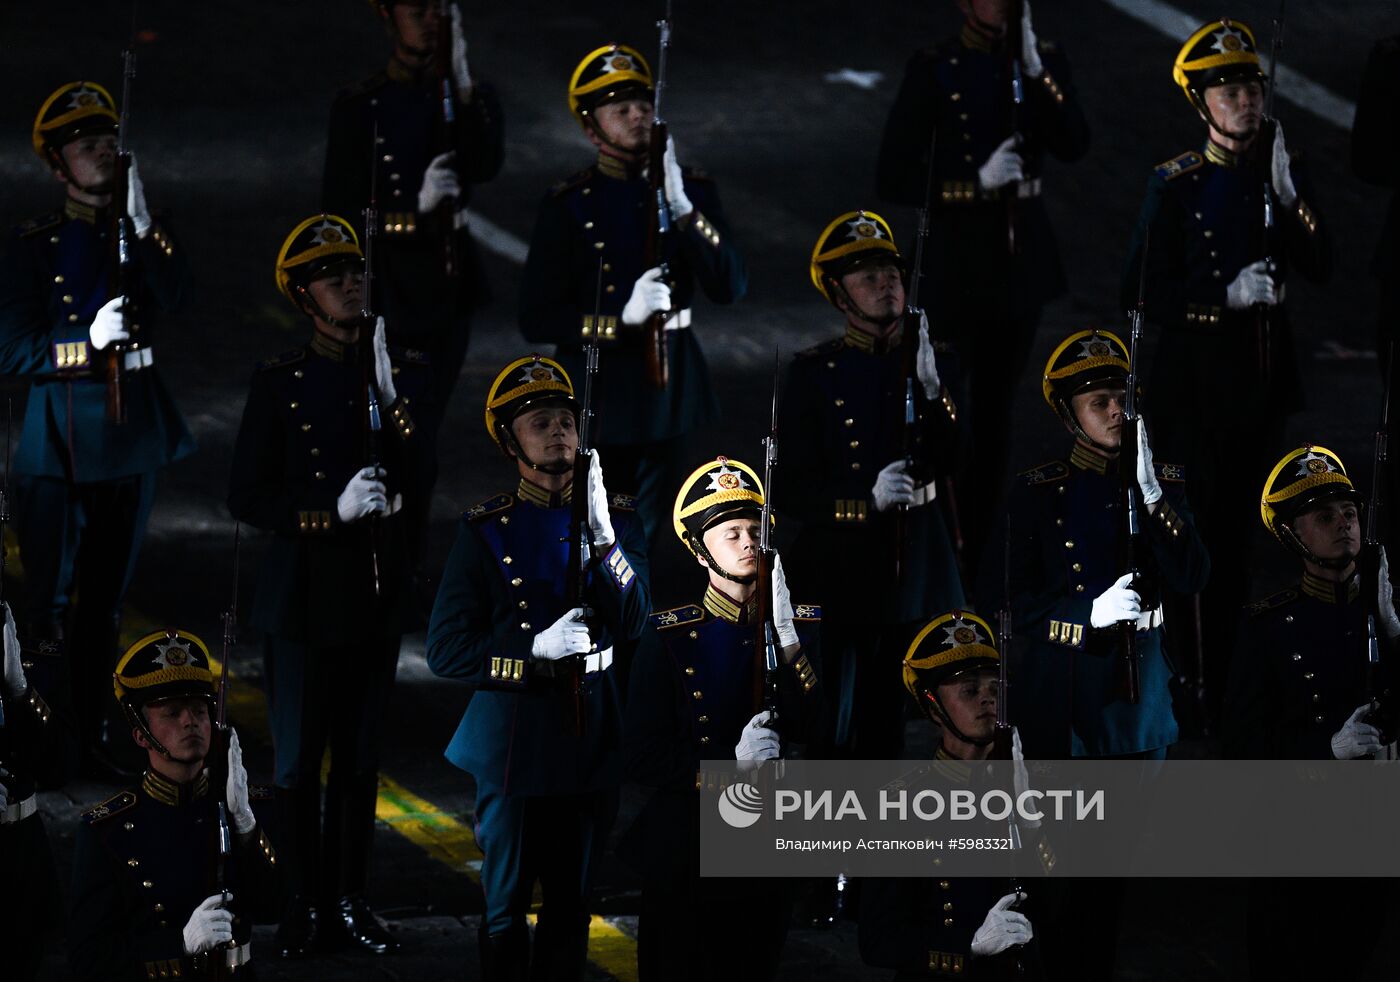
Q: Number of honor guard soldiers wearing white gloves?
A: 14